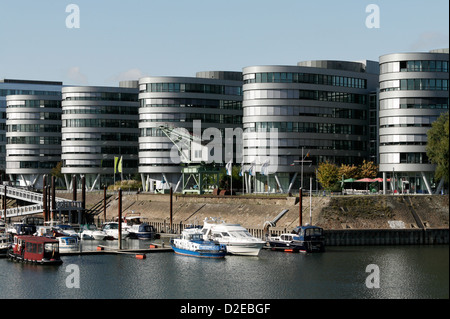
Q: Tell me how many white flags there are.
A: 4